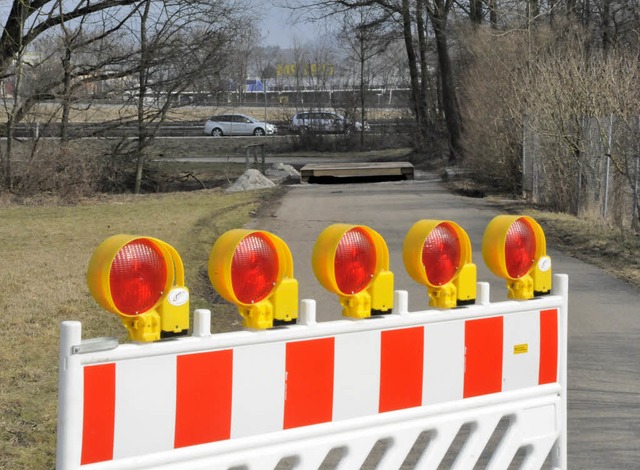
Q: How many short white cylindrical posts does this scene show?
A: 4